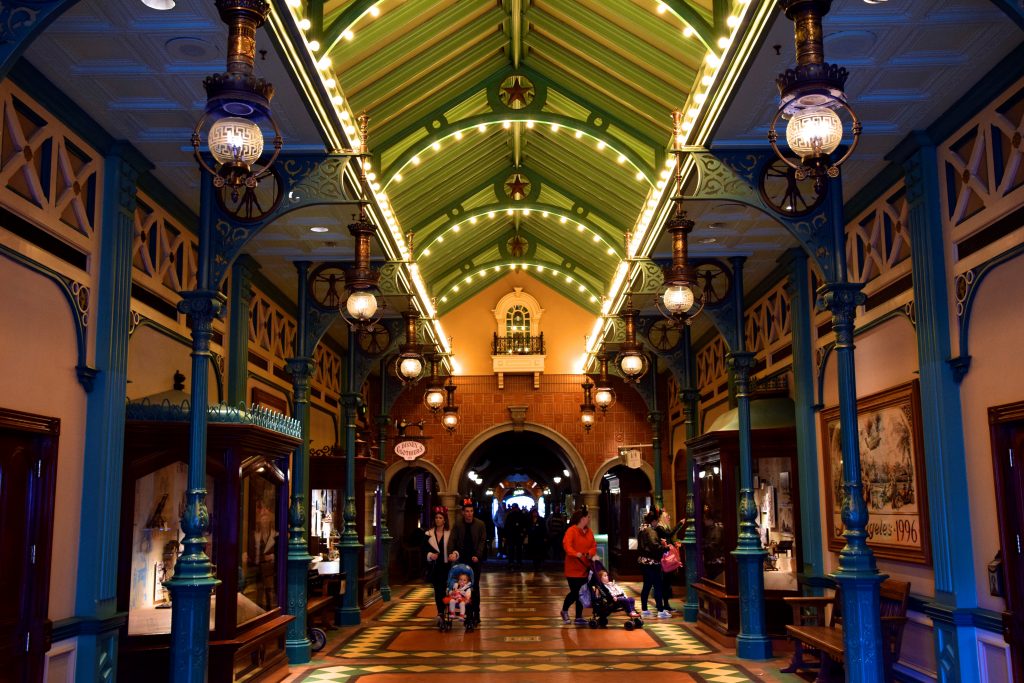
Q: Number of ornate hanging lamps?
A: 10